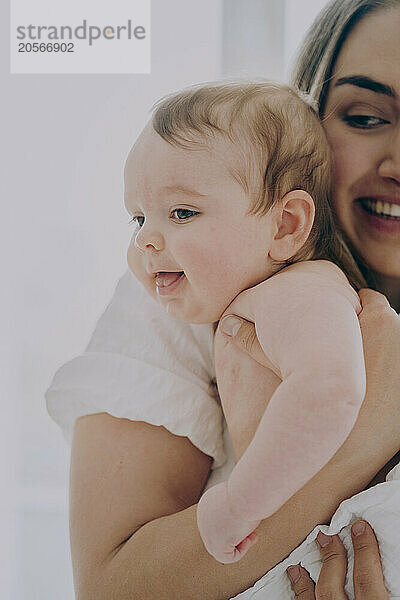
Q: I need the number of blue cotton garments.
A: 0